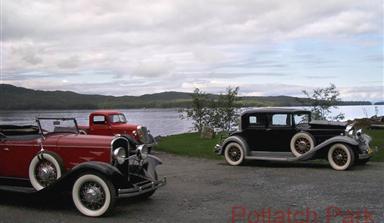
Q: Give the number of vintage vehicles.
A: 3